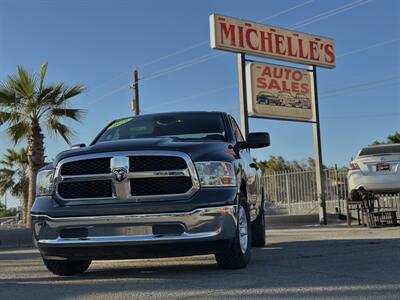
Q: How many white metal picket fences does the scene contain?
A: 1